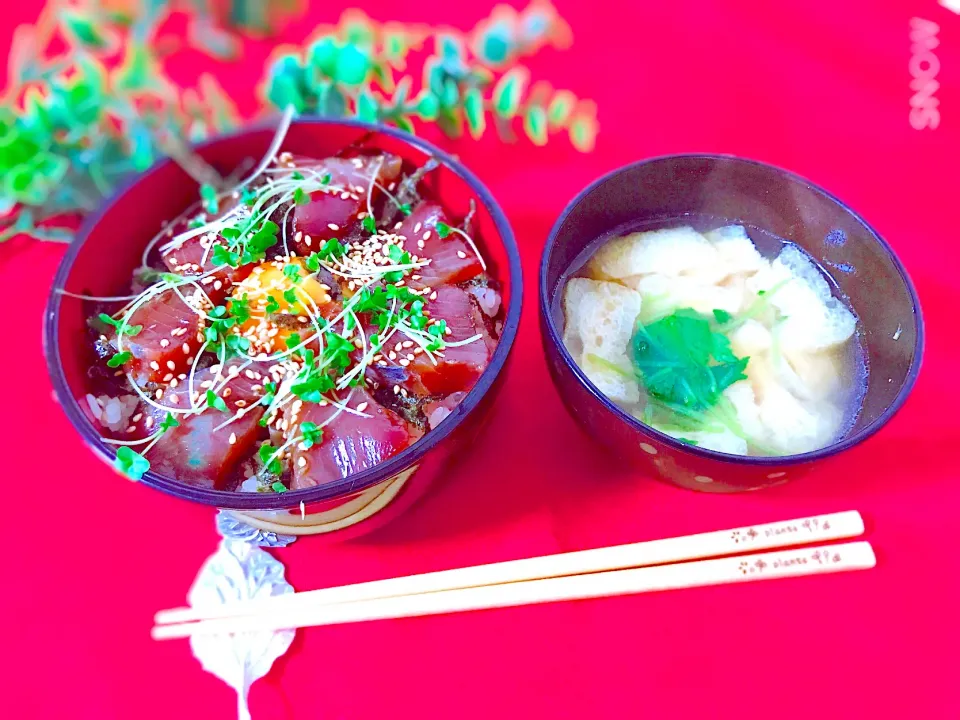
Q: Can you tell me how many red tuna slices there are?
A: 7